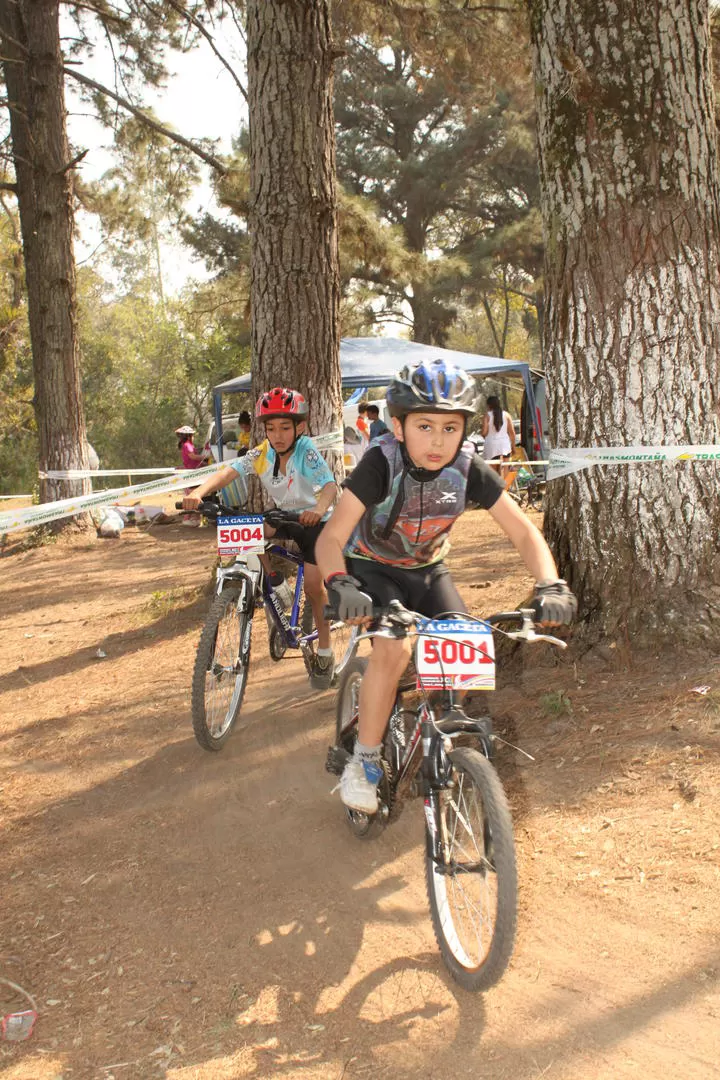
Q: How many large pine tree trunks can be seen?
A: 3